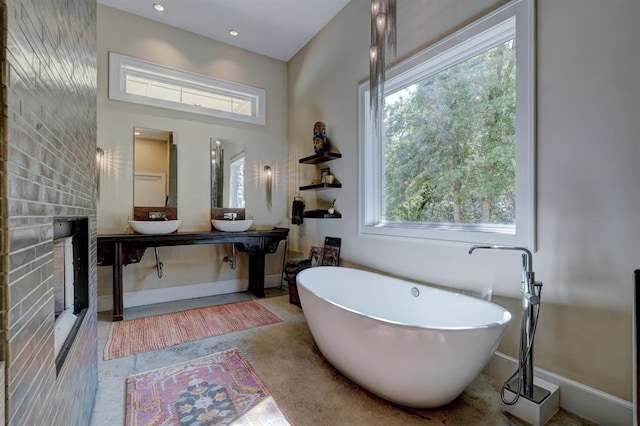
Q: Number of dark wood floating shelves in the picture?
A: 3